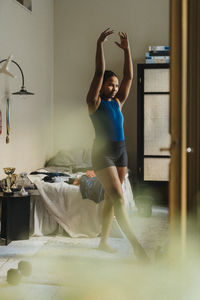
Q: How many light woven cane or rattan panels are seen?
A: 3